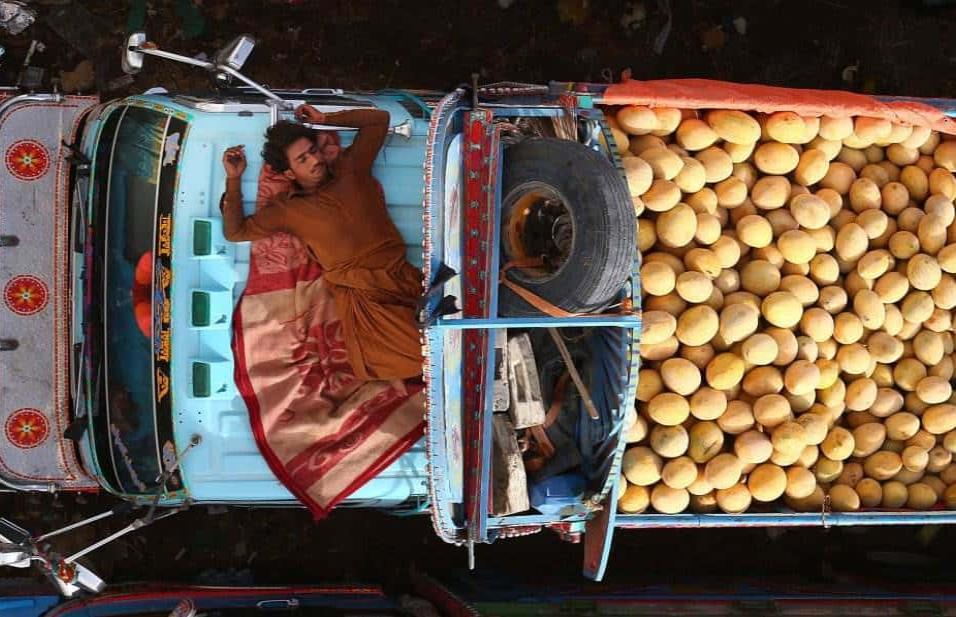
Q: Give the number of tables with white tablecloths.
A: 0